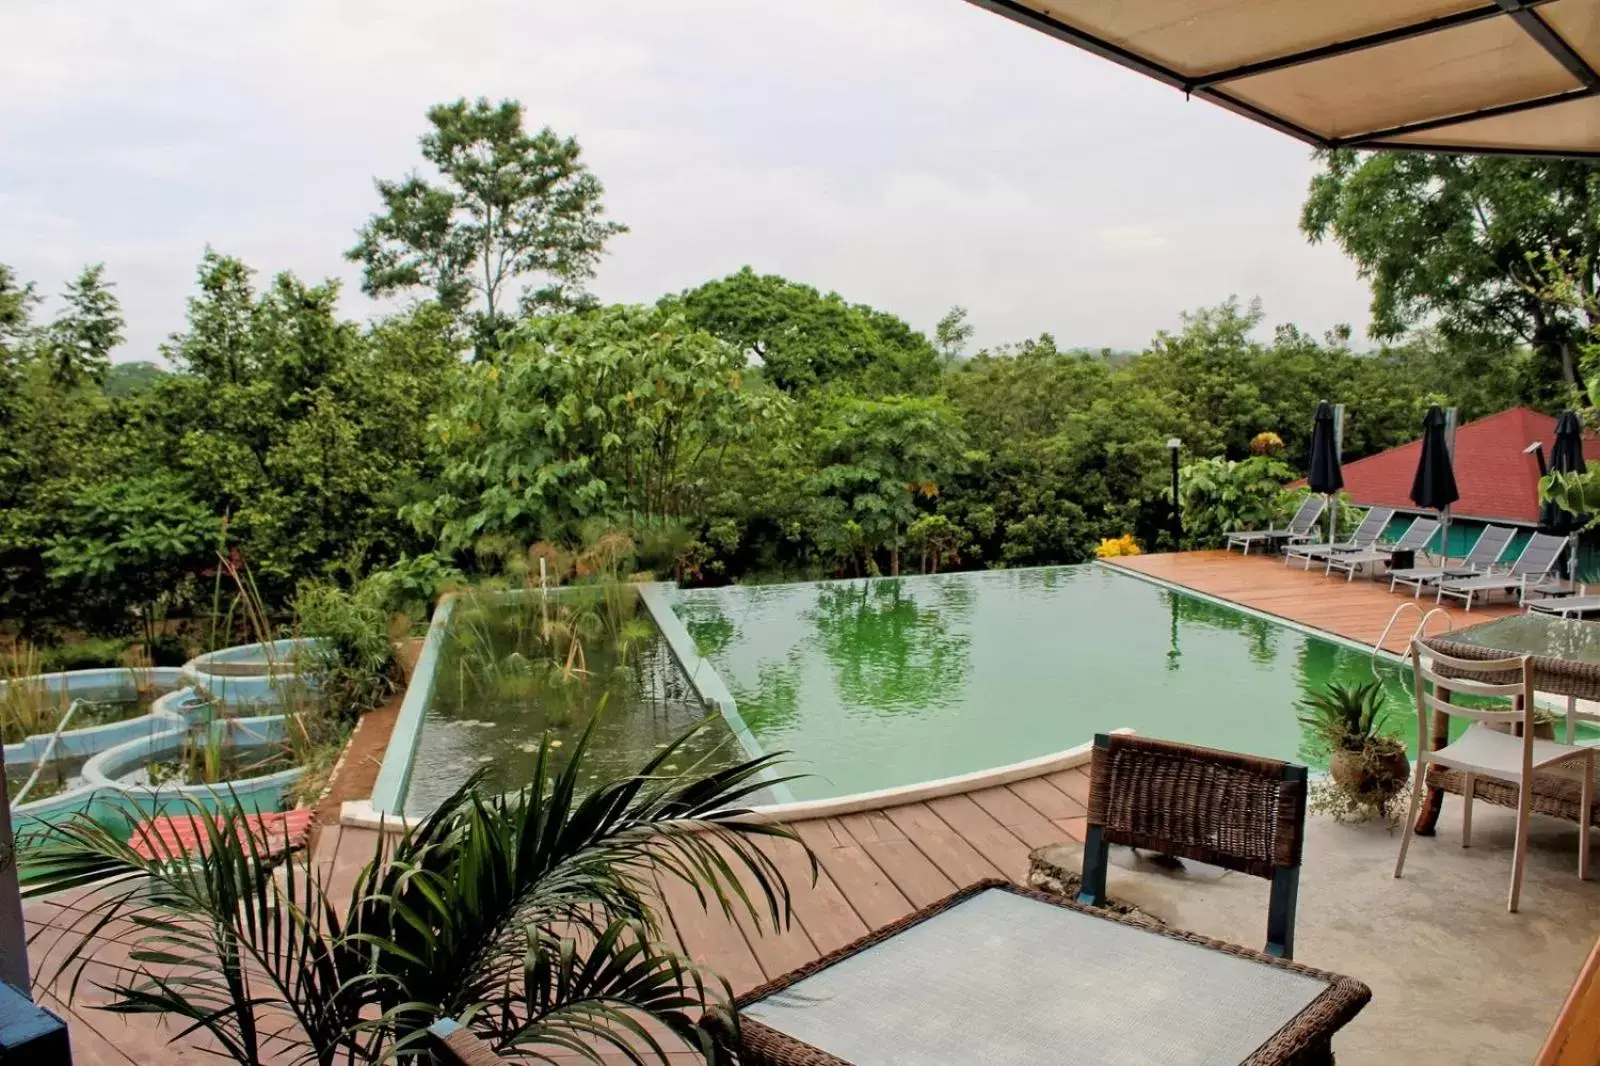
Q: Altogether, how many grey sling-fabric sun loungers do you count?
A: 6